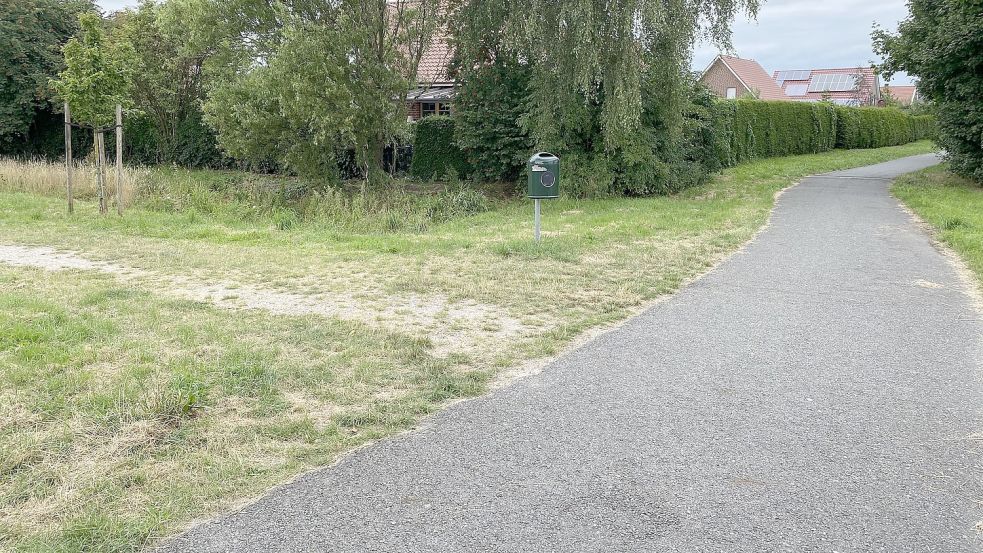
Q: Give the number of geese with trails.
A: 0